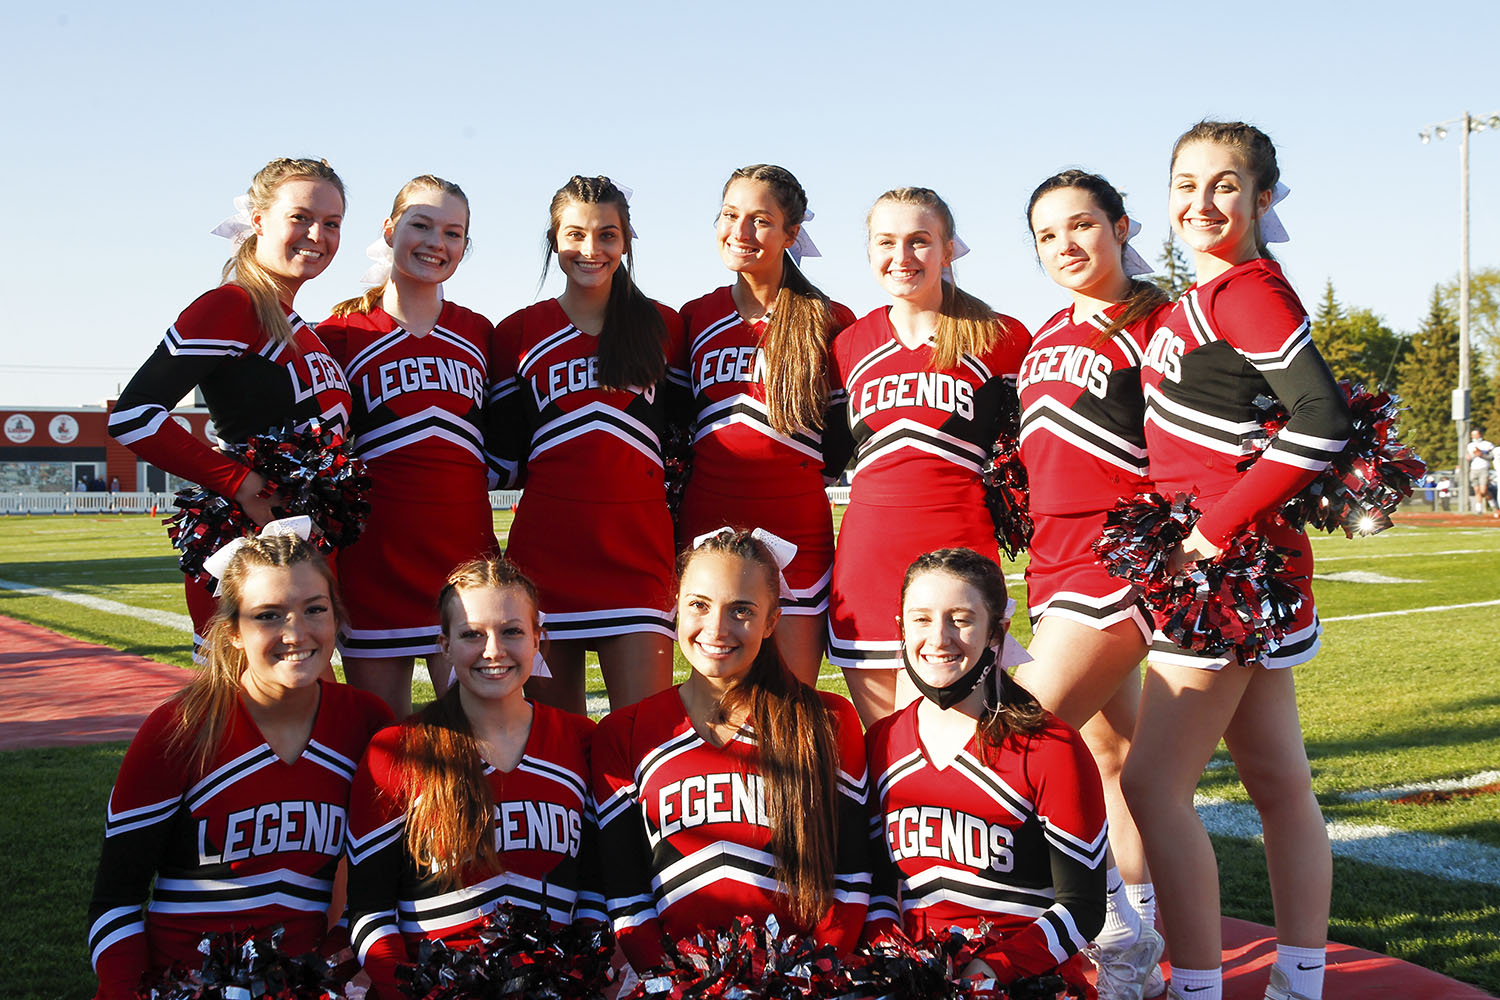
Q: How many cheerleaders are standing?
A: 7